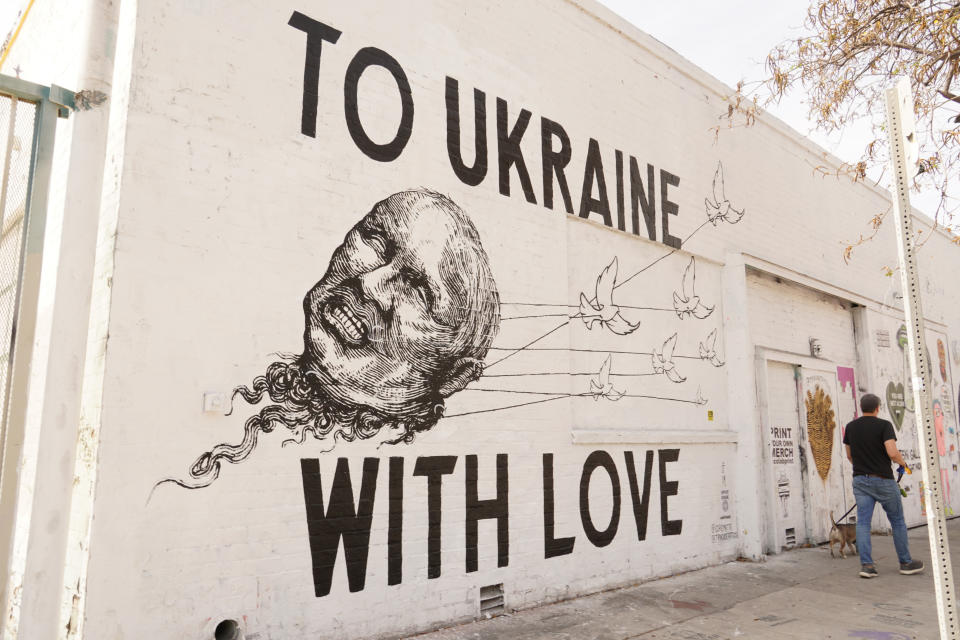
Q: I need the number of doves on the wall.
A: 7